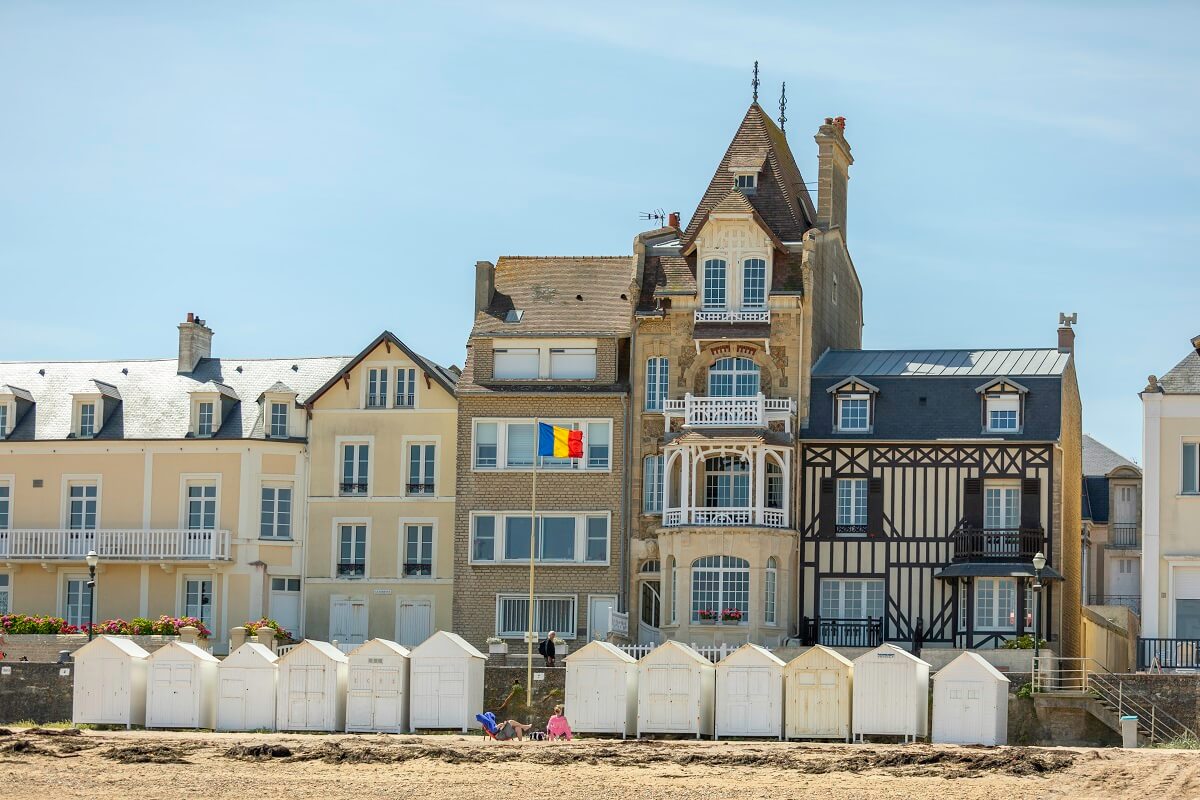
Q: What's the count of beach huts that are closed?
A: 12